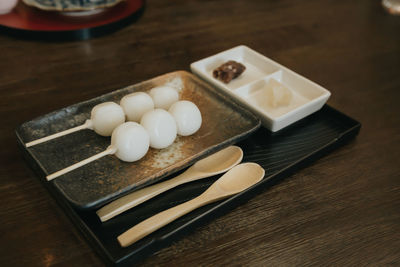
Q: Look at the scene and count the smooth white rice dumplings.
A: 6